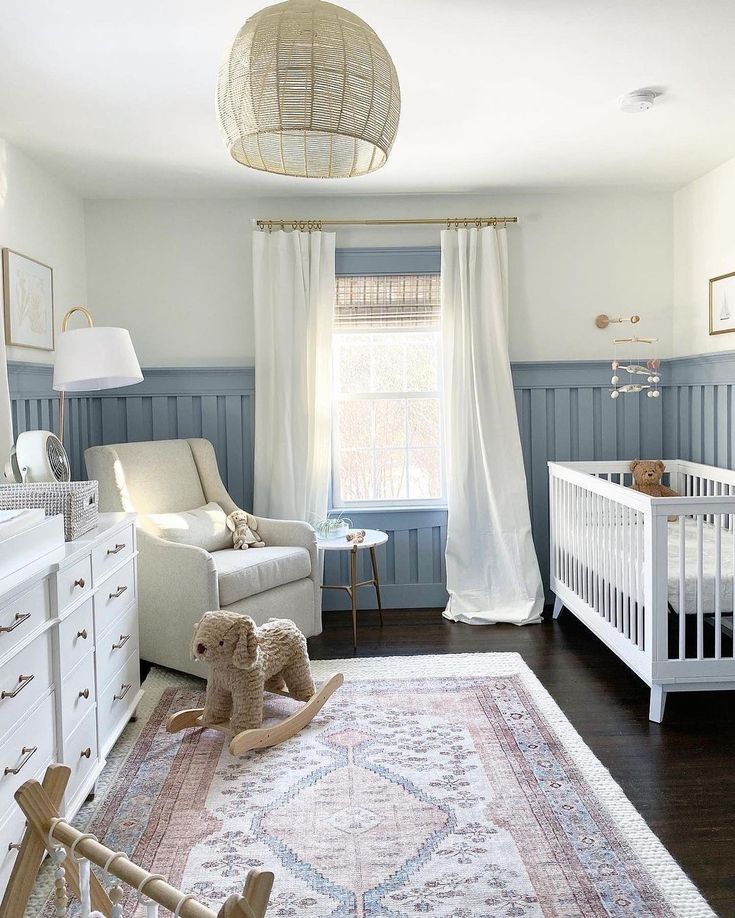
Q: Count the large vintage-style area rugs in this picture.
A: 1